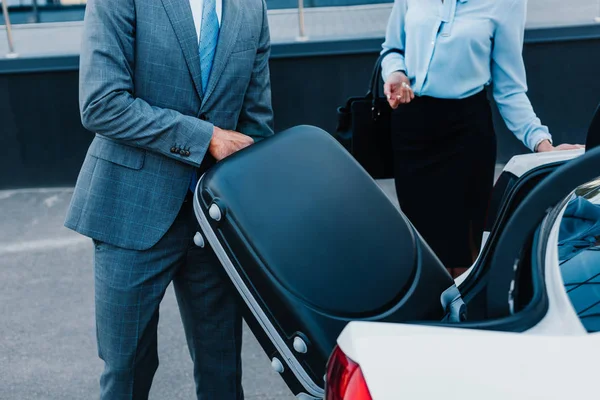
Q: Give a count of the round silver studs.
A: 4